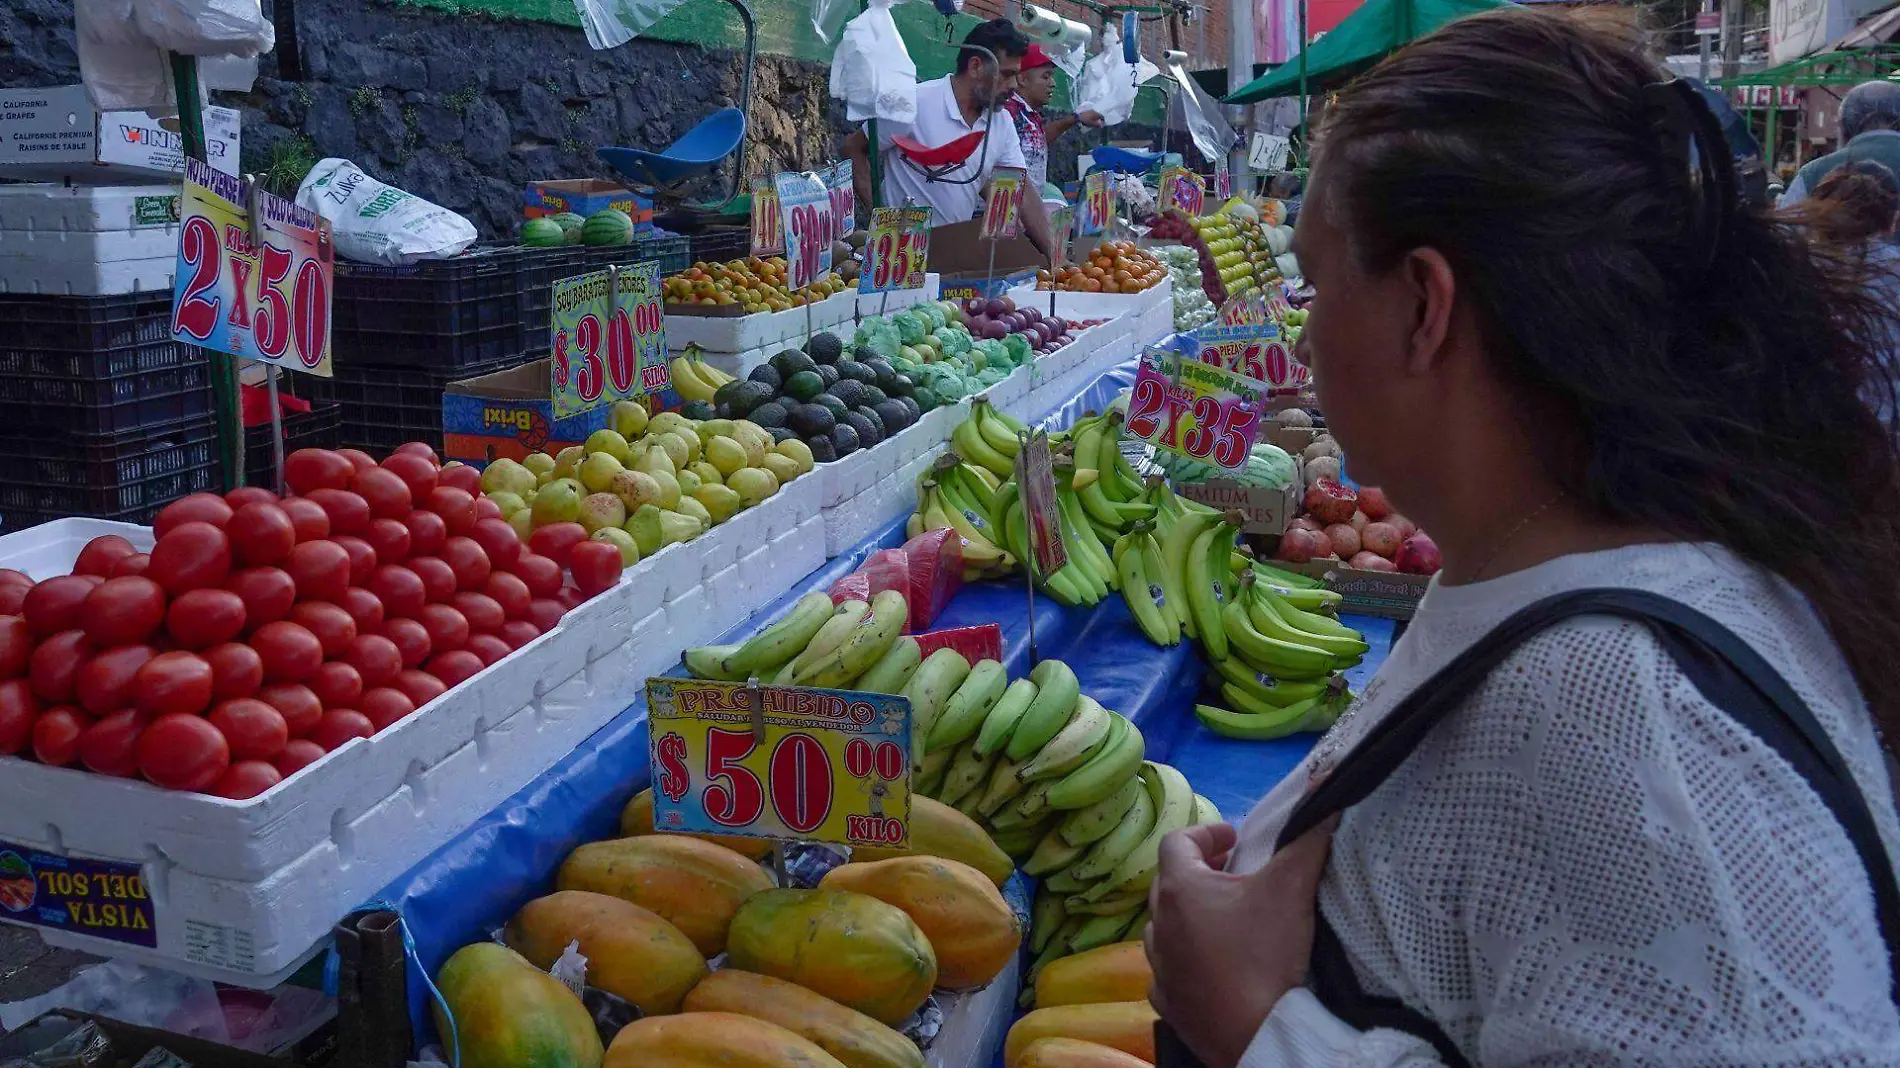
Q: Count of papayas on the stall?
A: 12